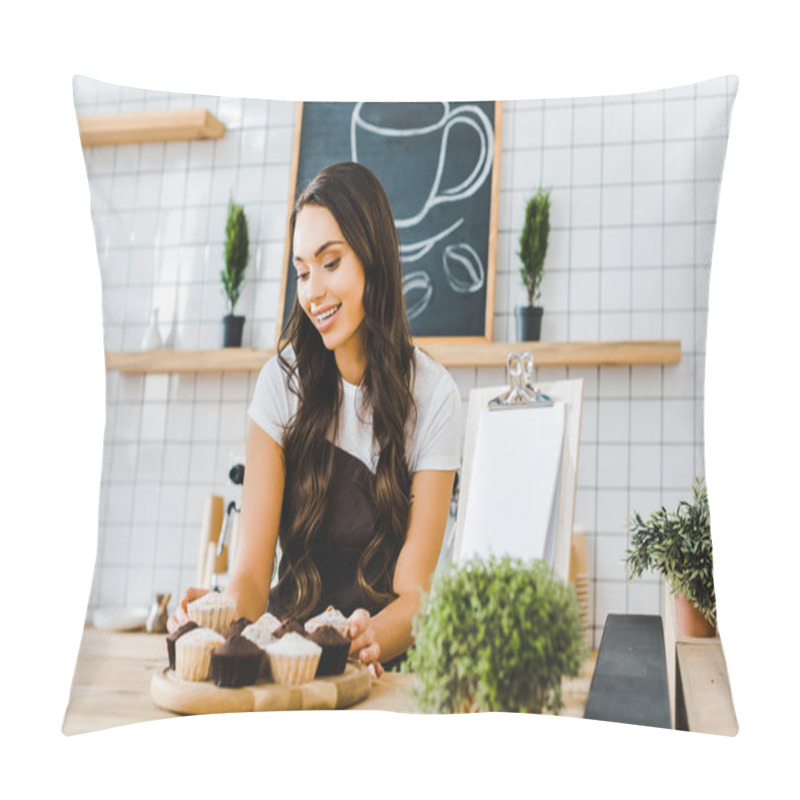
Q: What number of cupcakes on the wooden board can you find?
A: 10